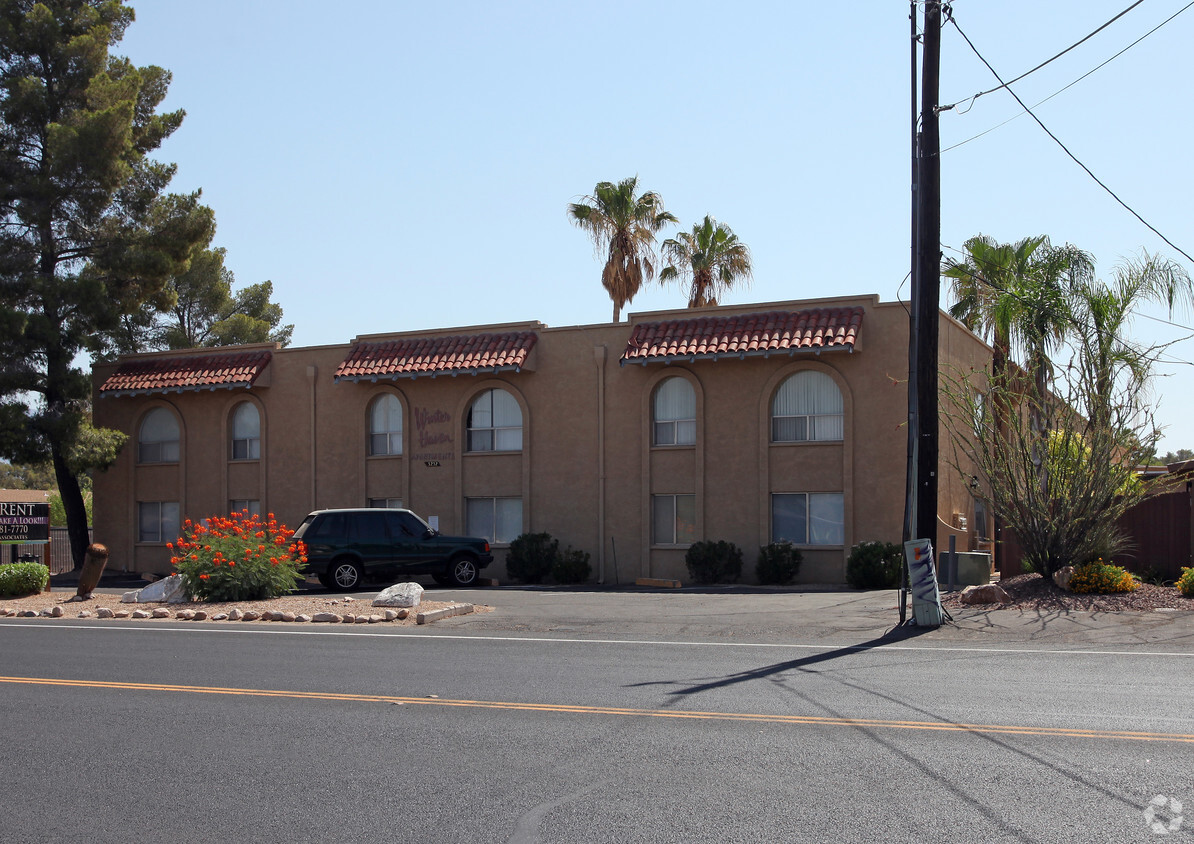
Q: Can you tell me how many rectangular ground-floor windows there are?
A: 6